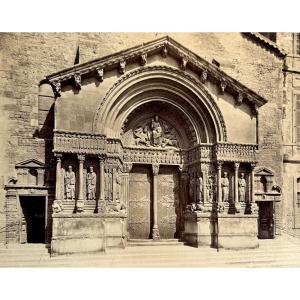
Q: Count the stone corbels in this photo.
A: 11